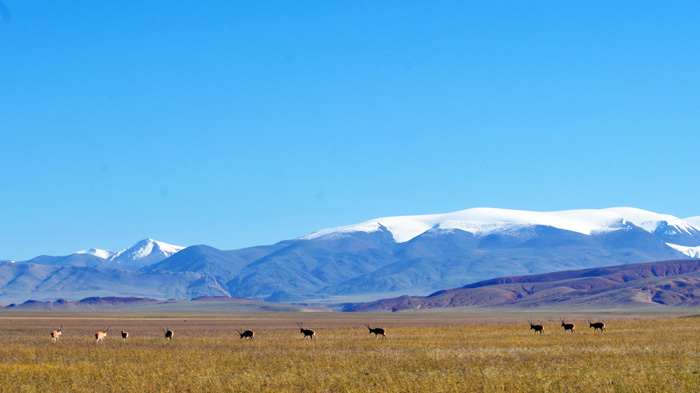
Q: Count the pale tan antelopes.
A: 2